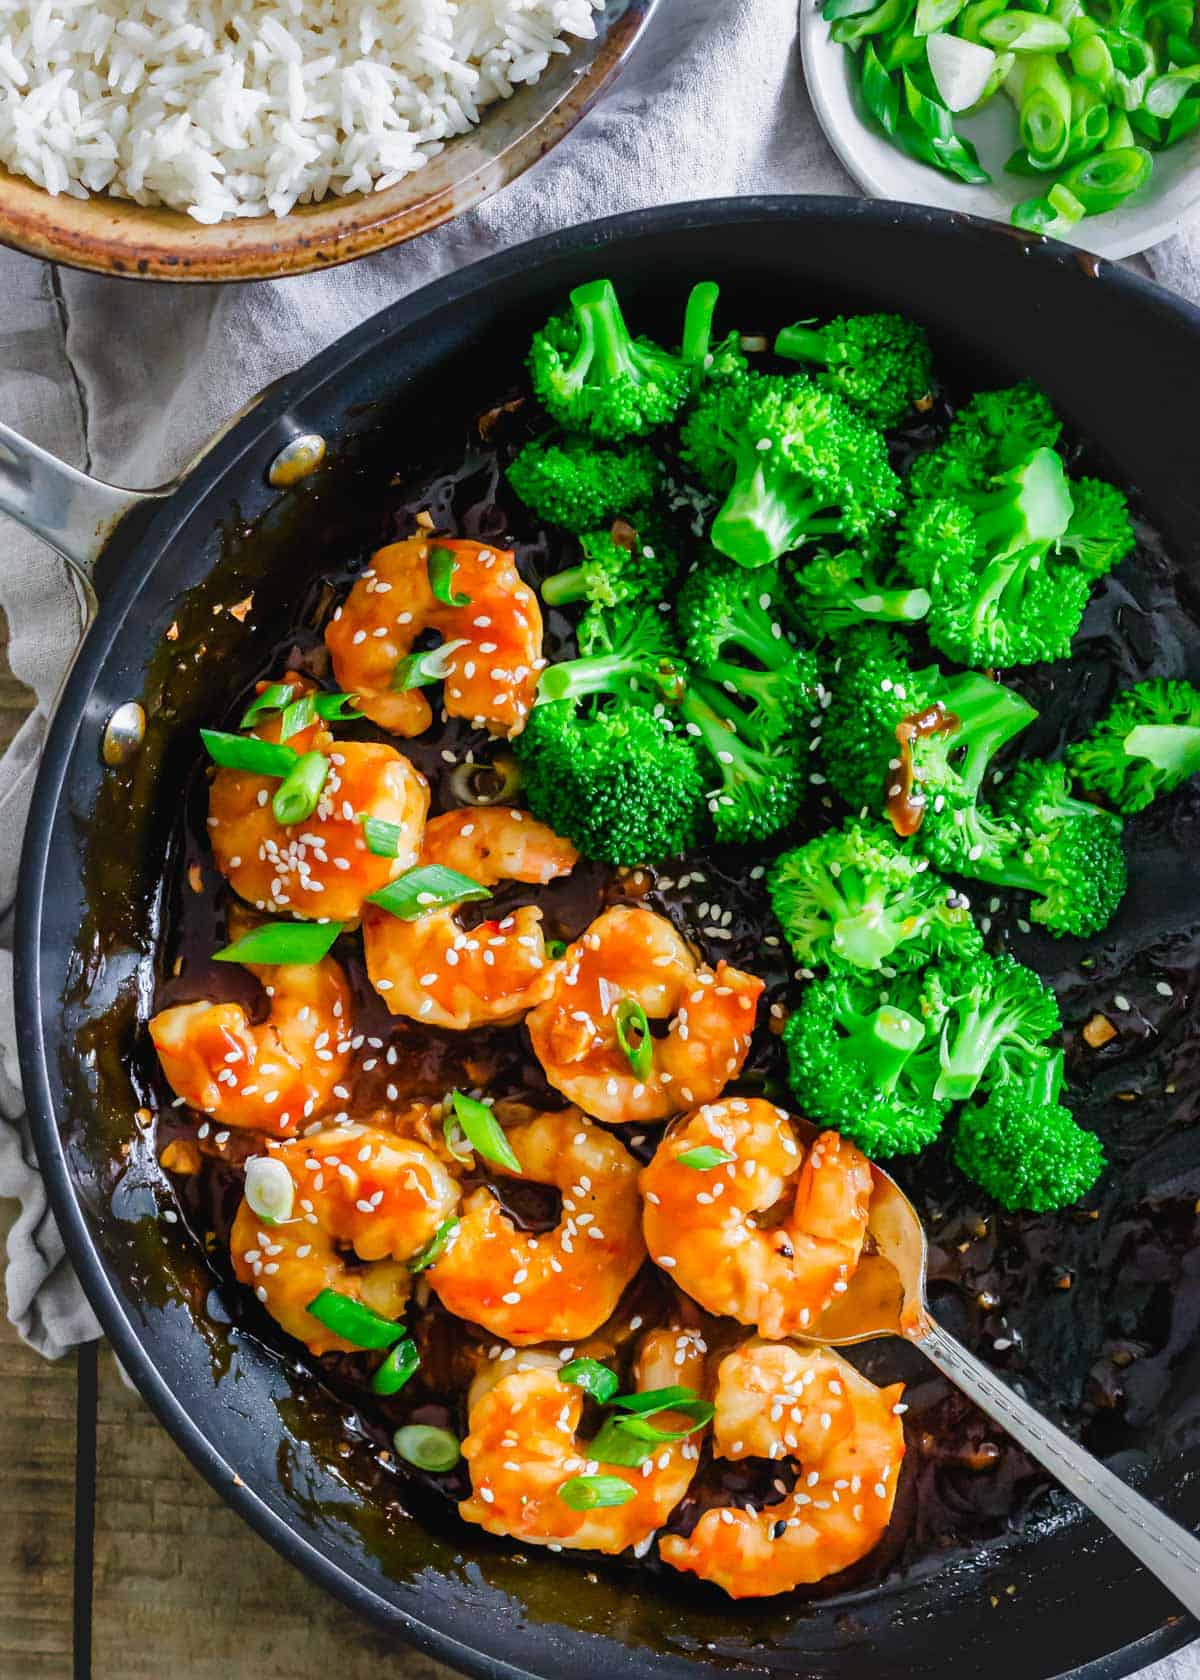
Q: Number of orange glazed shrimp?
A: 10